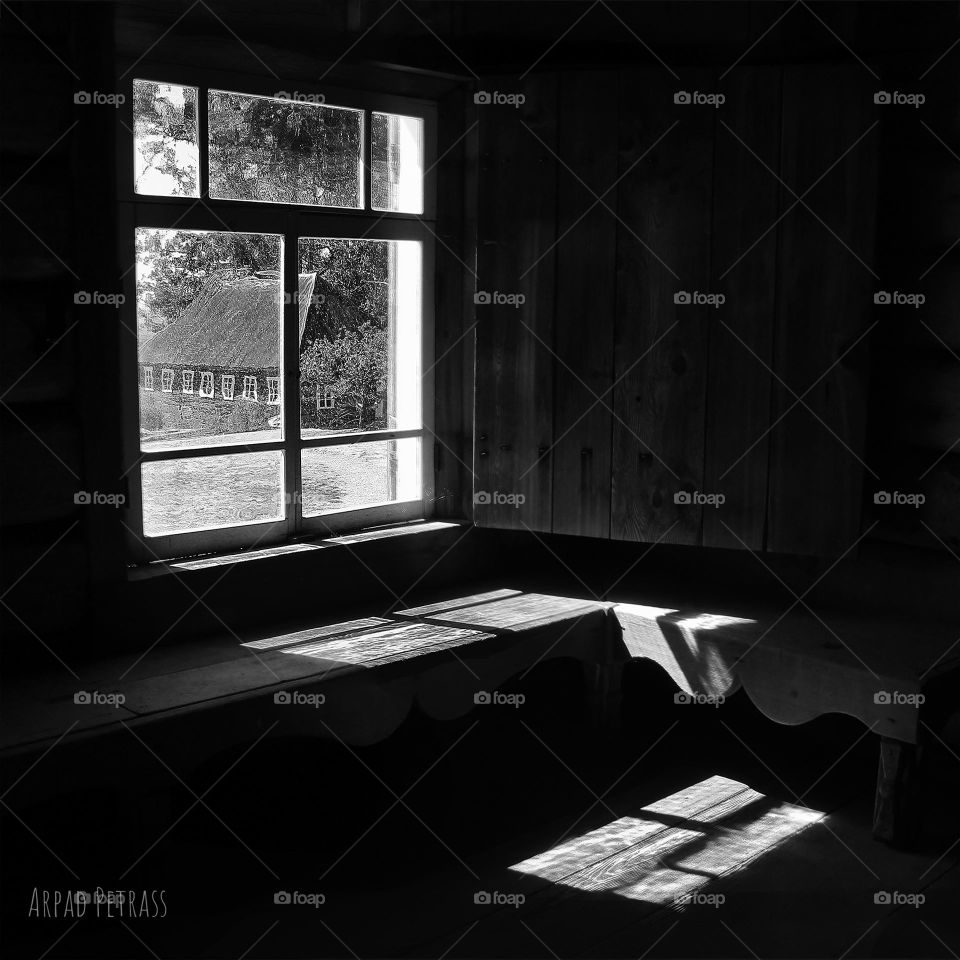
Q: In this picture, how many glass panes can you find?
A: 7